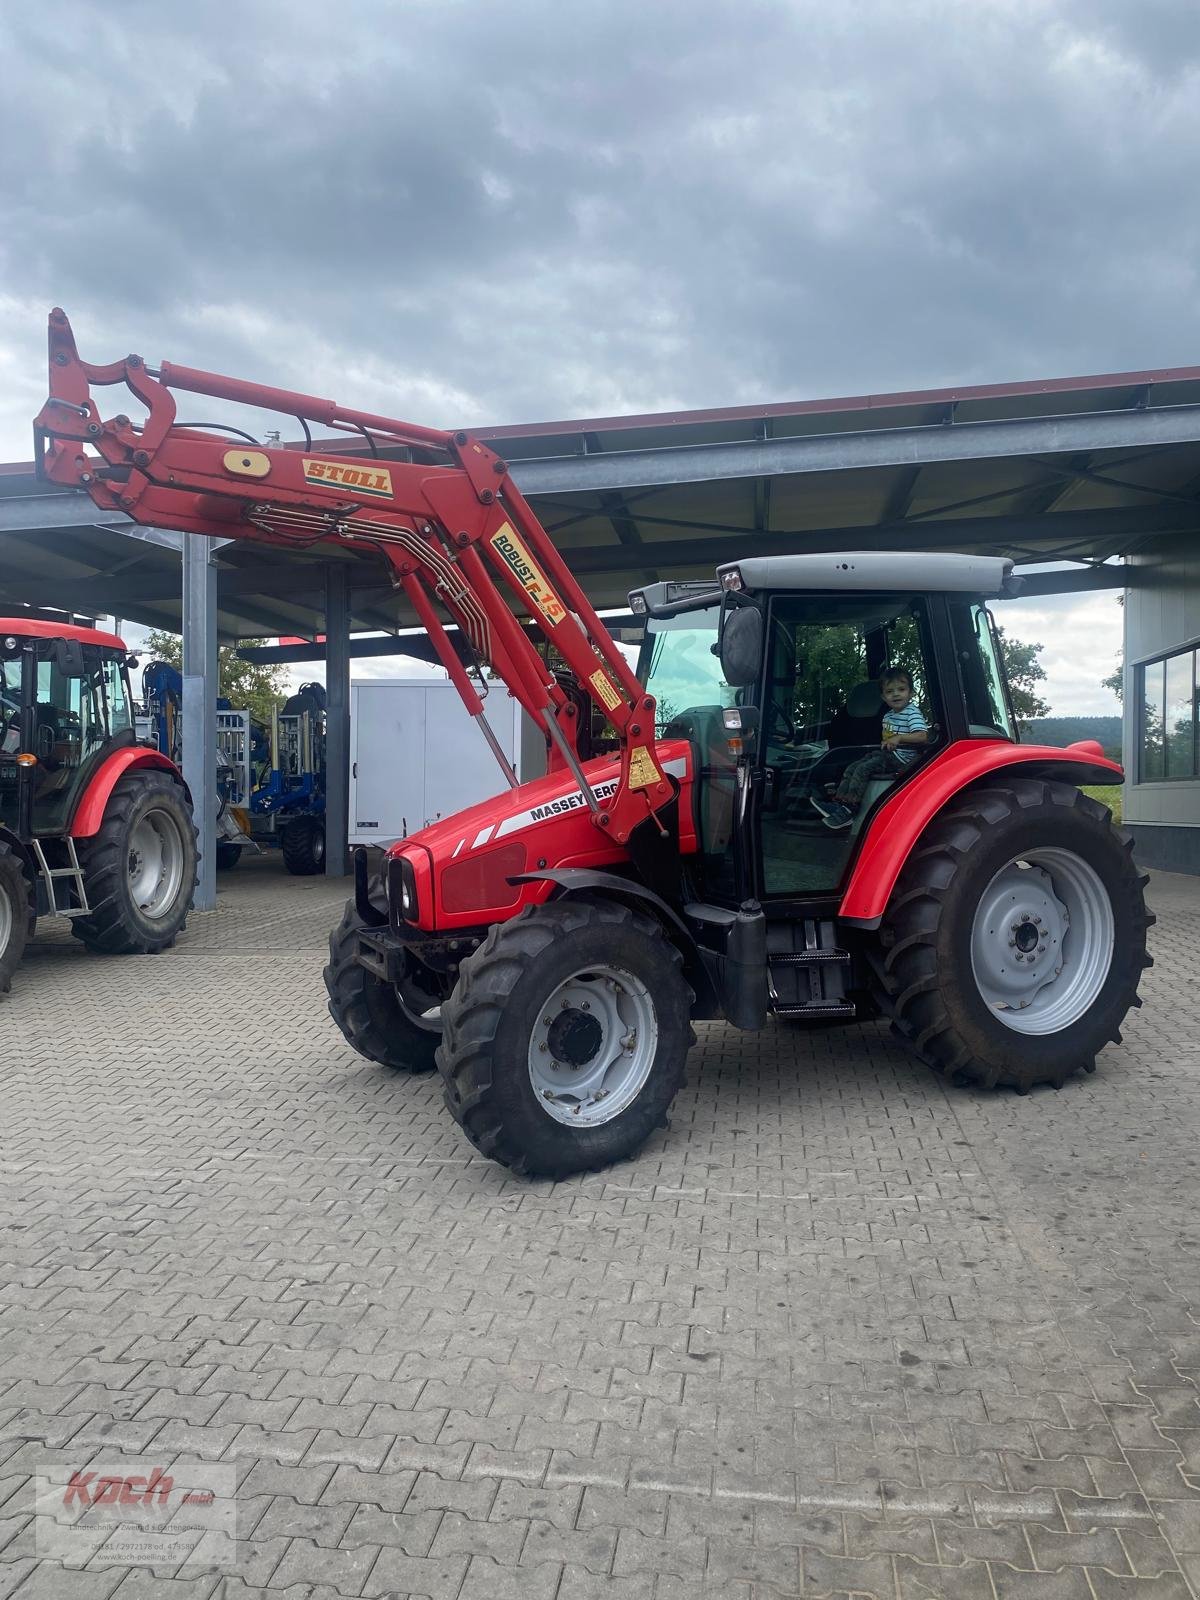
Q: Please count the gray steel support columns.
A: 2